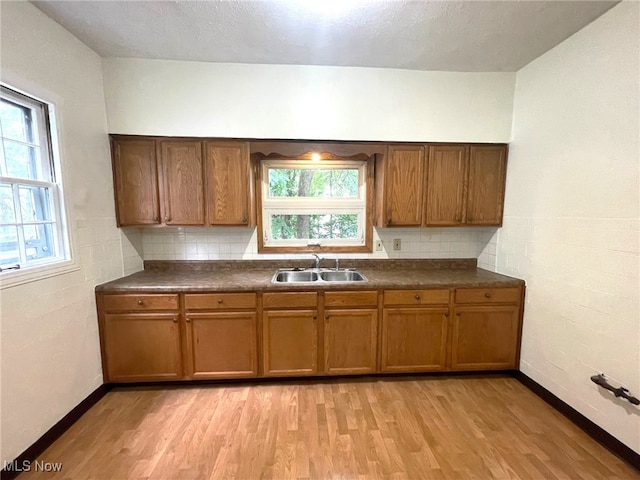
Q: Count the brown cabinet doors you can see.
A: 12